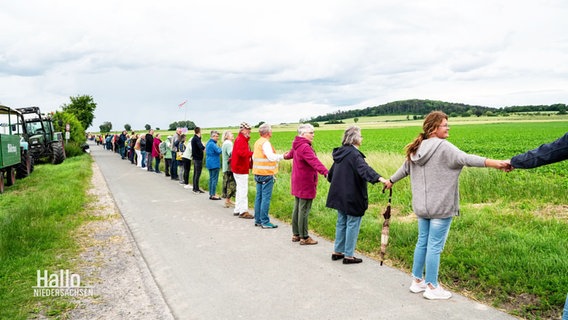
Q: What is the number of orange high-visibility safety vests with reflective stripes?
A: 1